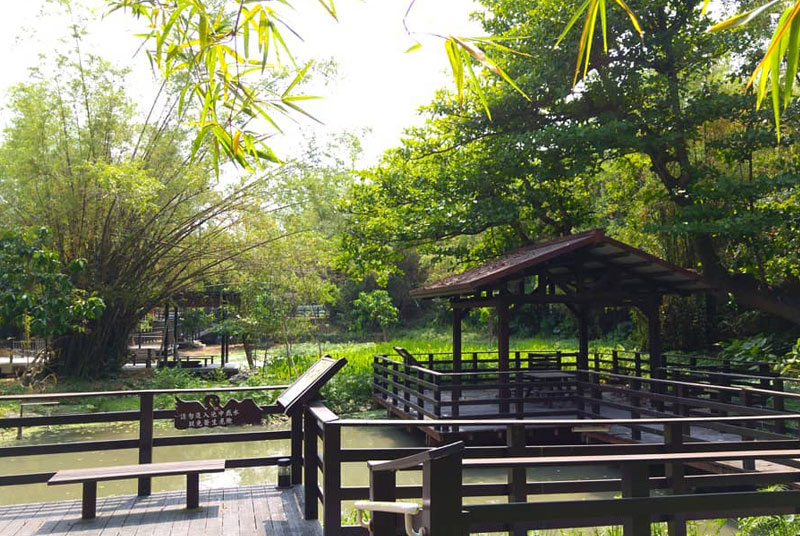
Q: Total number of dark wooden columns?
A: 4